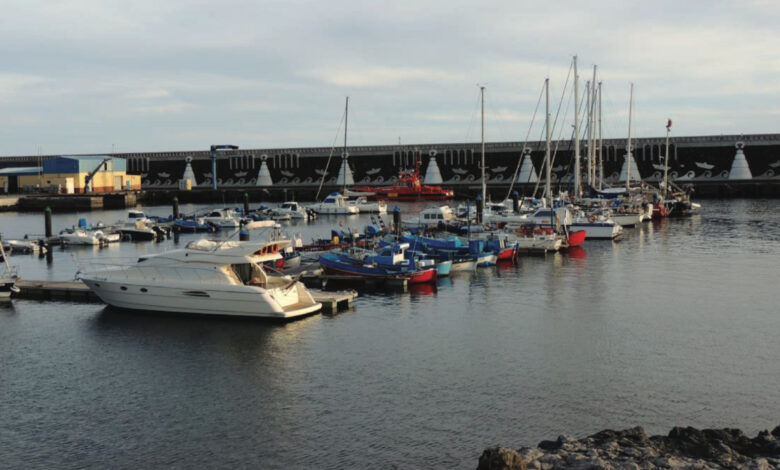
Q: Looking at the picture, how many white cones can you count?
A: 7